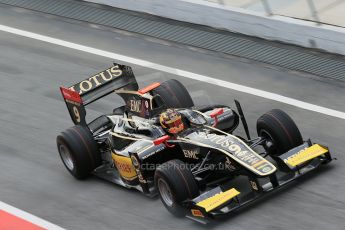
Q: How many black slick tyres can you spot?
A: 4